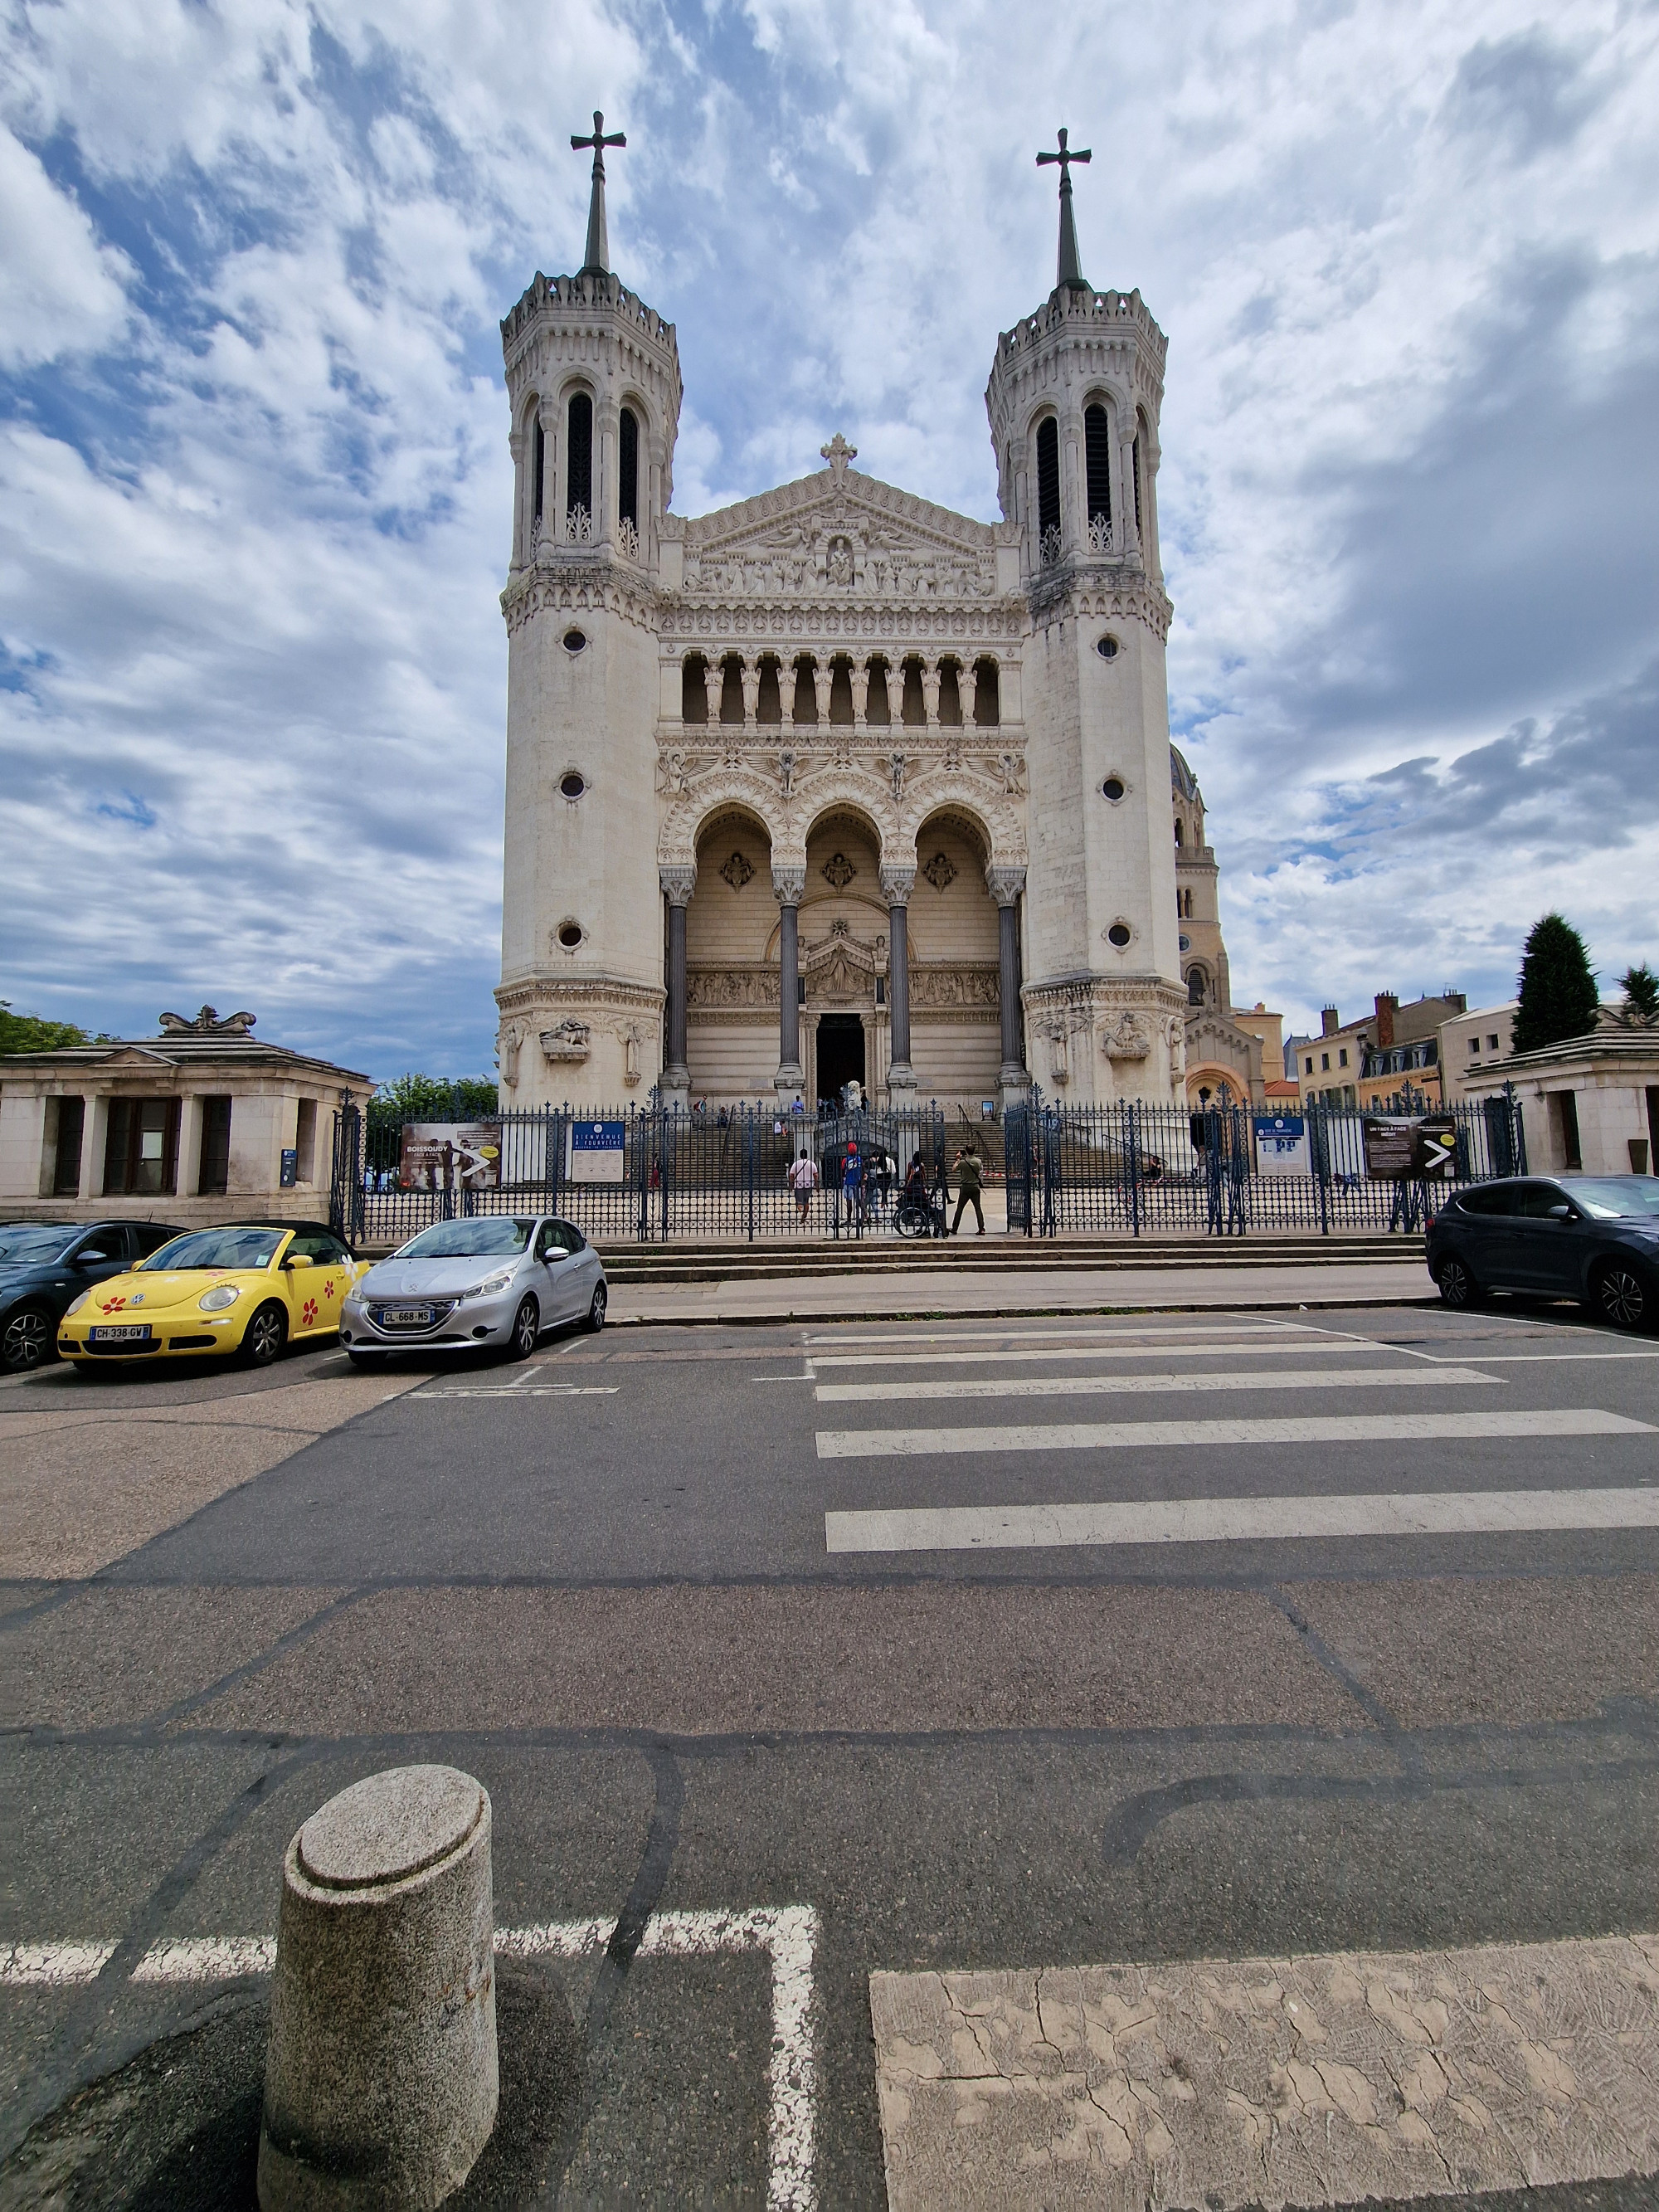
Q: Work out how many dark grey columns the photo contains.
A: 4